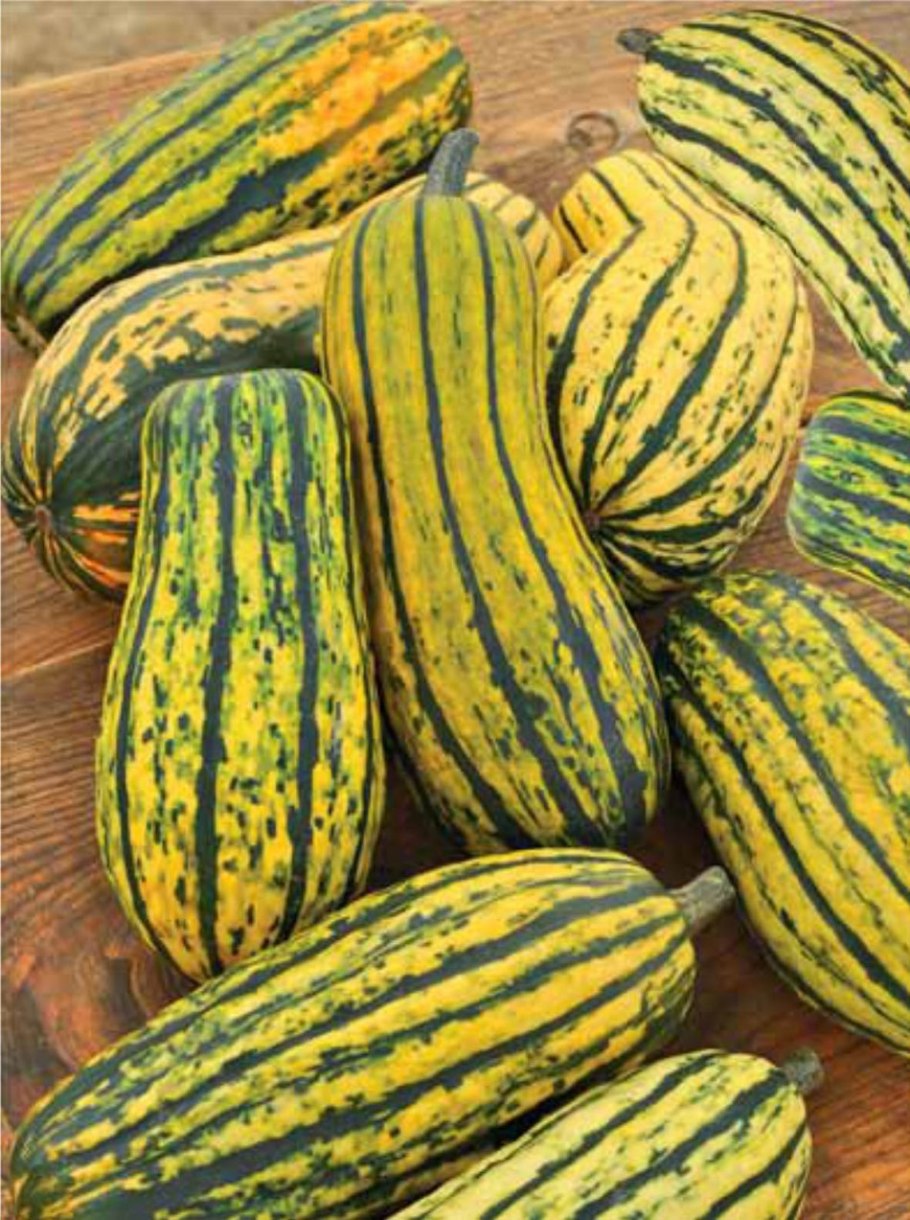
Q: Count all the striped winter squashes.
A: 10